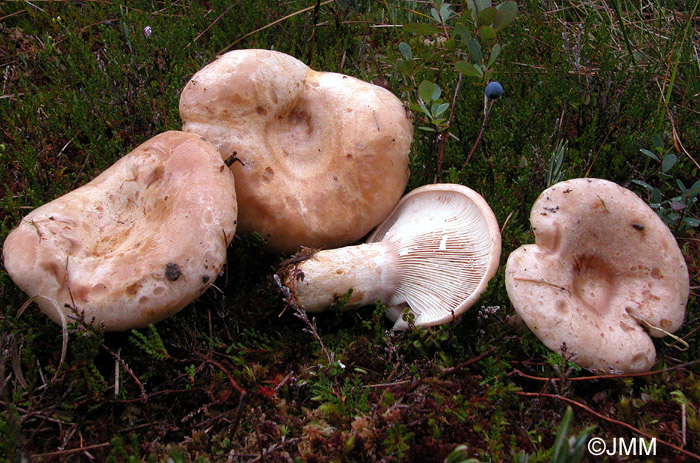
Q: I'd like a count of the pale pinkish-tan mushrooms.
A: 4